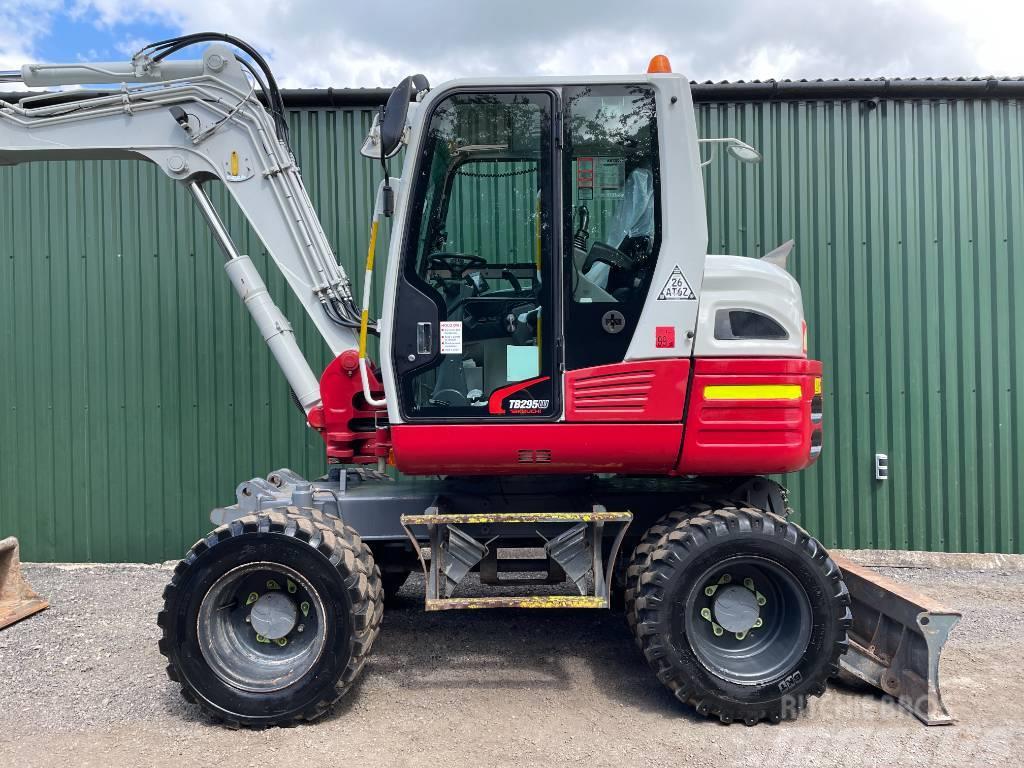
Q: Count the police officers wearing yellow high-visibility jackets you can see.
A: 0